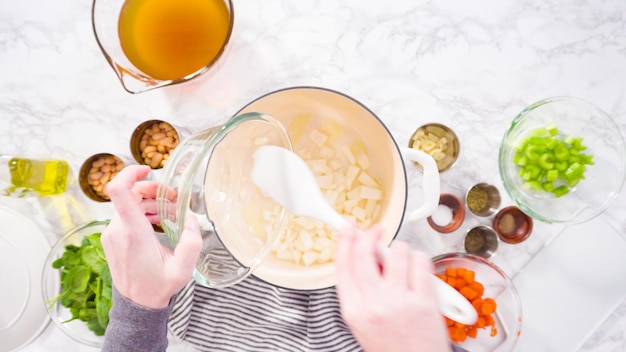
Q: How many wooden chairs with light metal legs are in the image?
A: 0